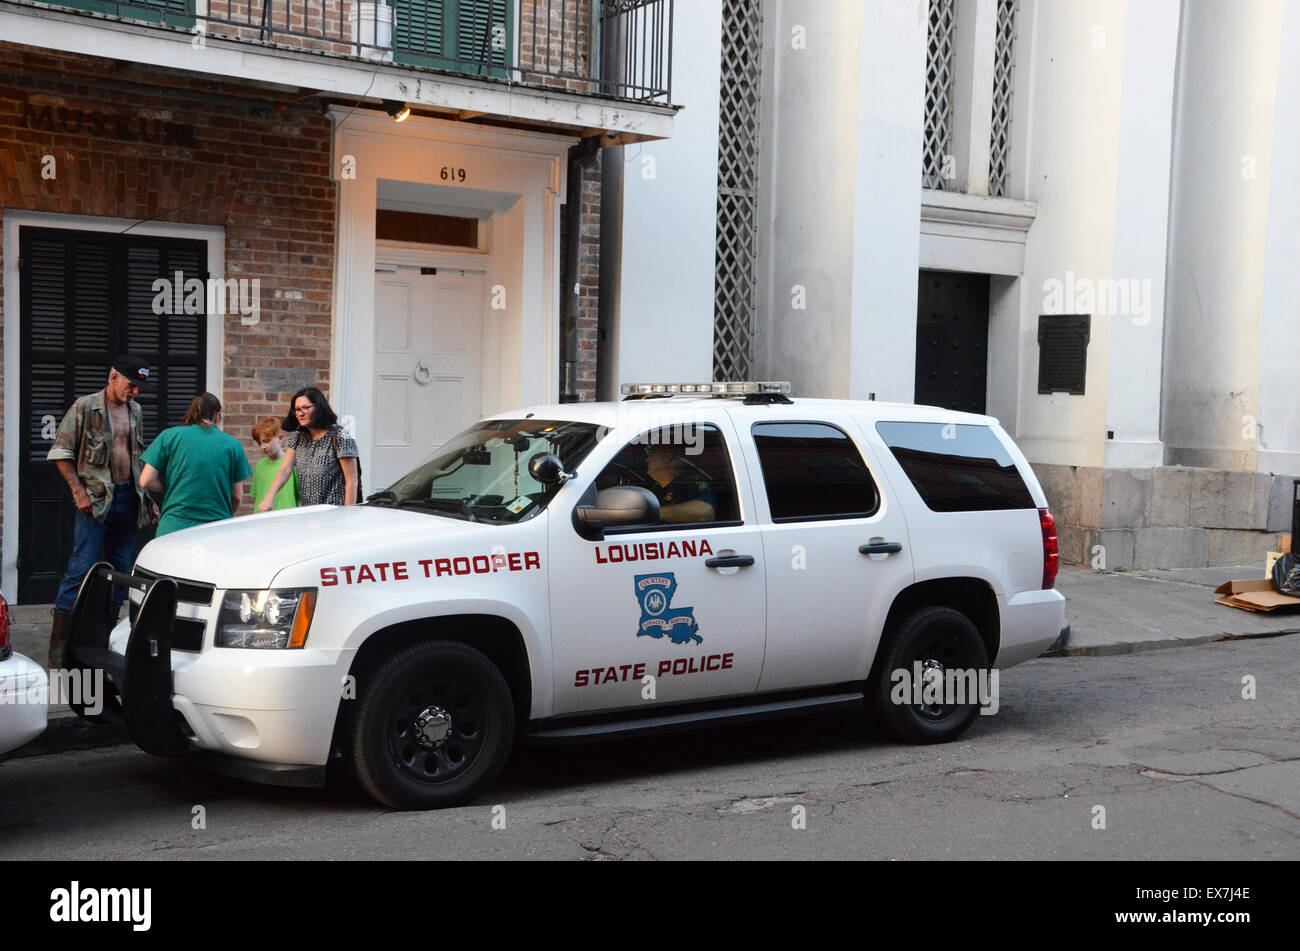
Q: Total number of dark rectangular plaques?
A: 1